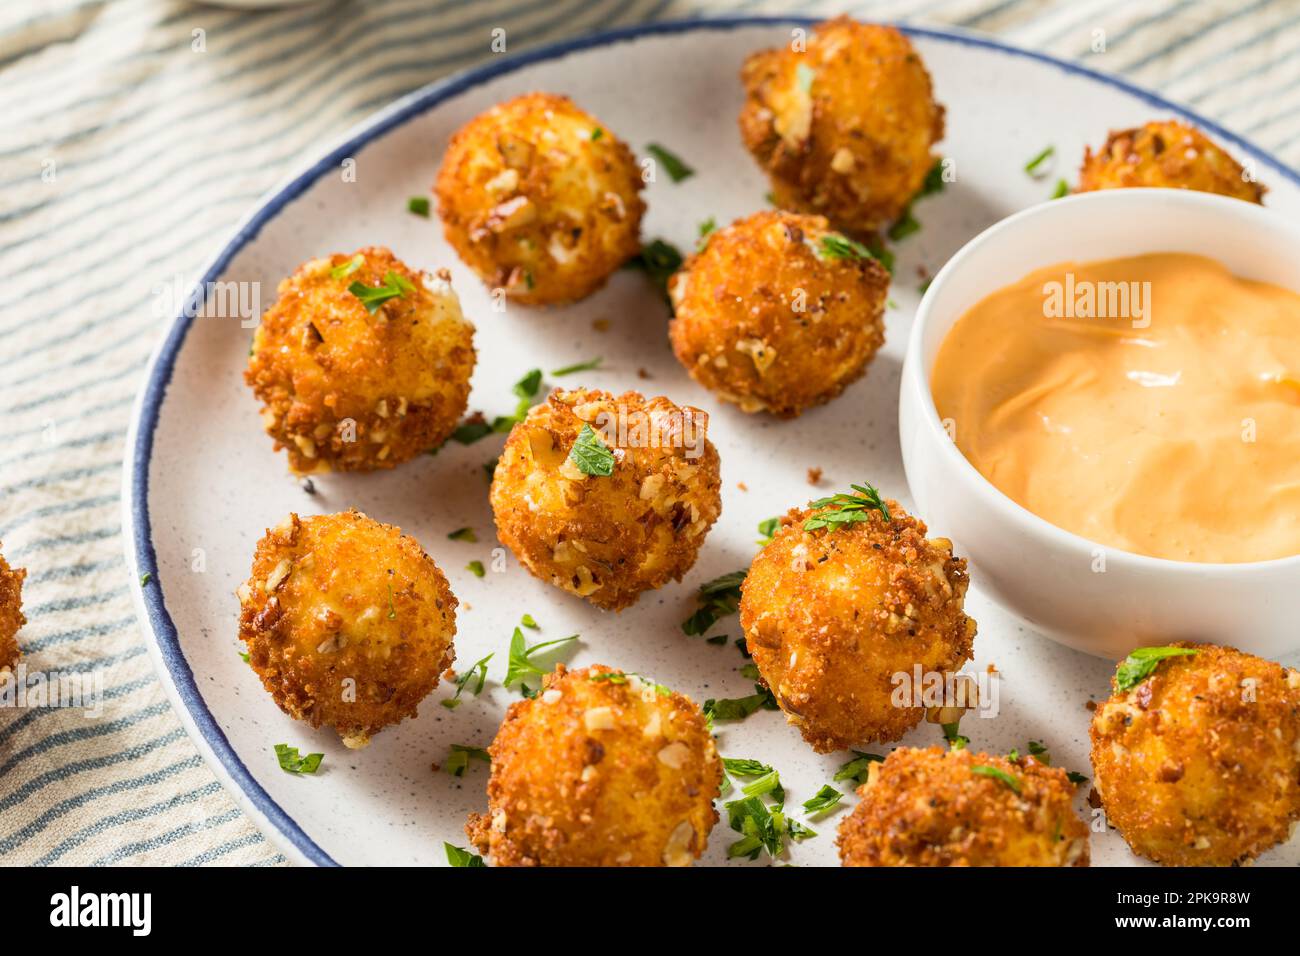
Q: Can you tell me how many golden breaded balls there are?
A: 12